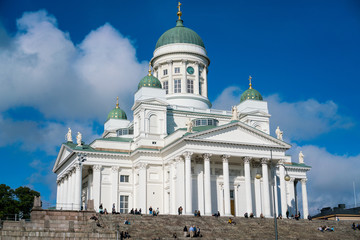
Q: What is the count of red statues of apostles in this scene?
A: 0